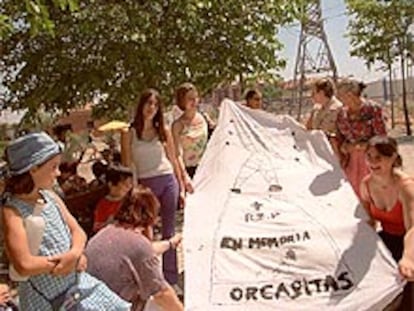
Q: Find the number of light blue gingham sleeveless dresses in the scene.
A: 1